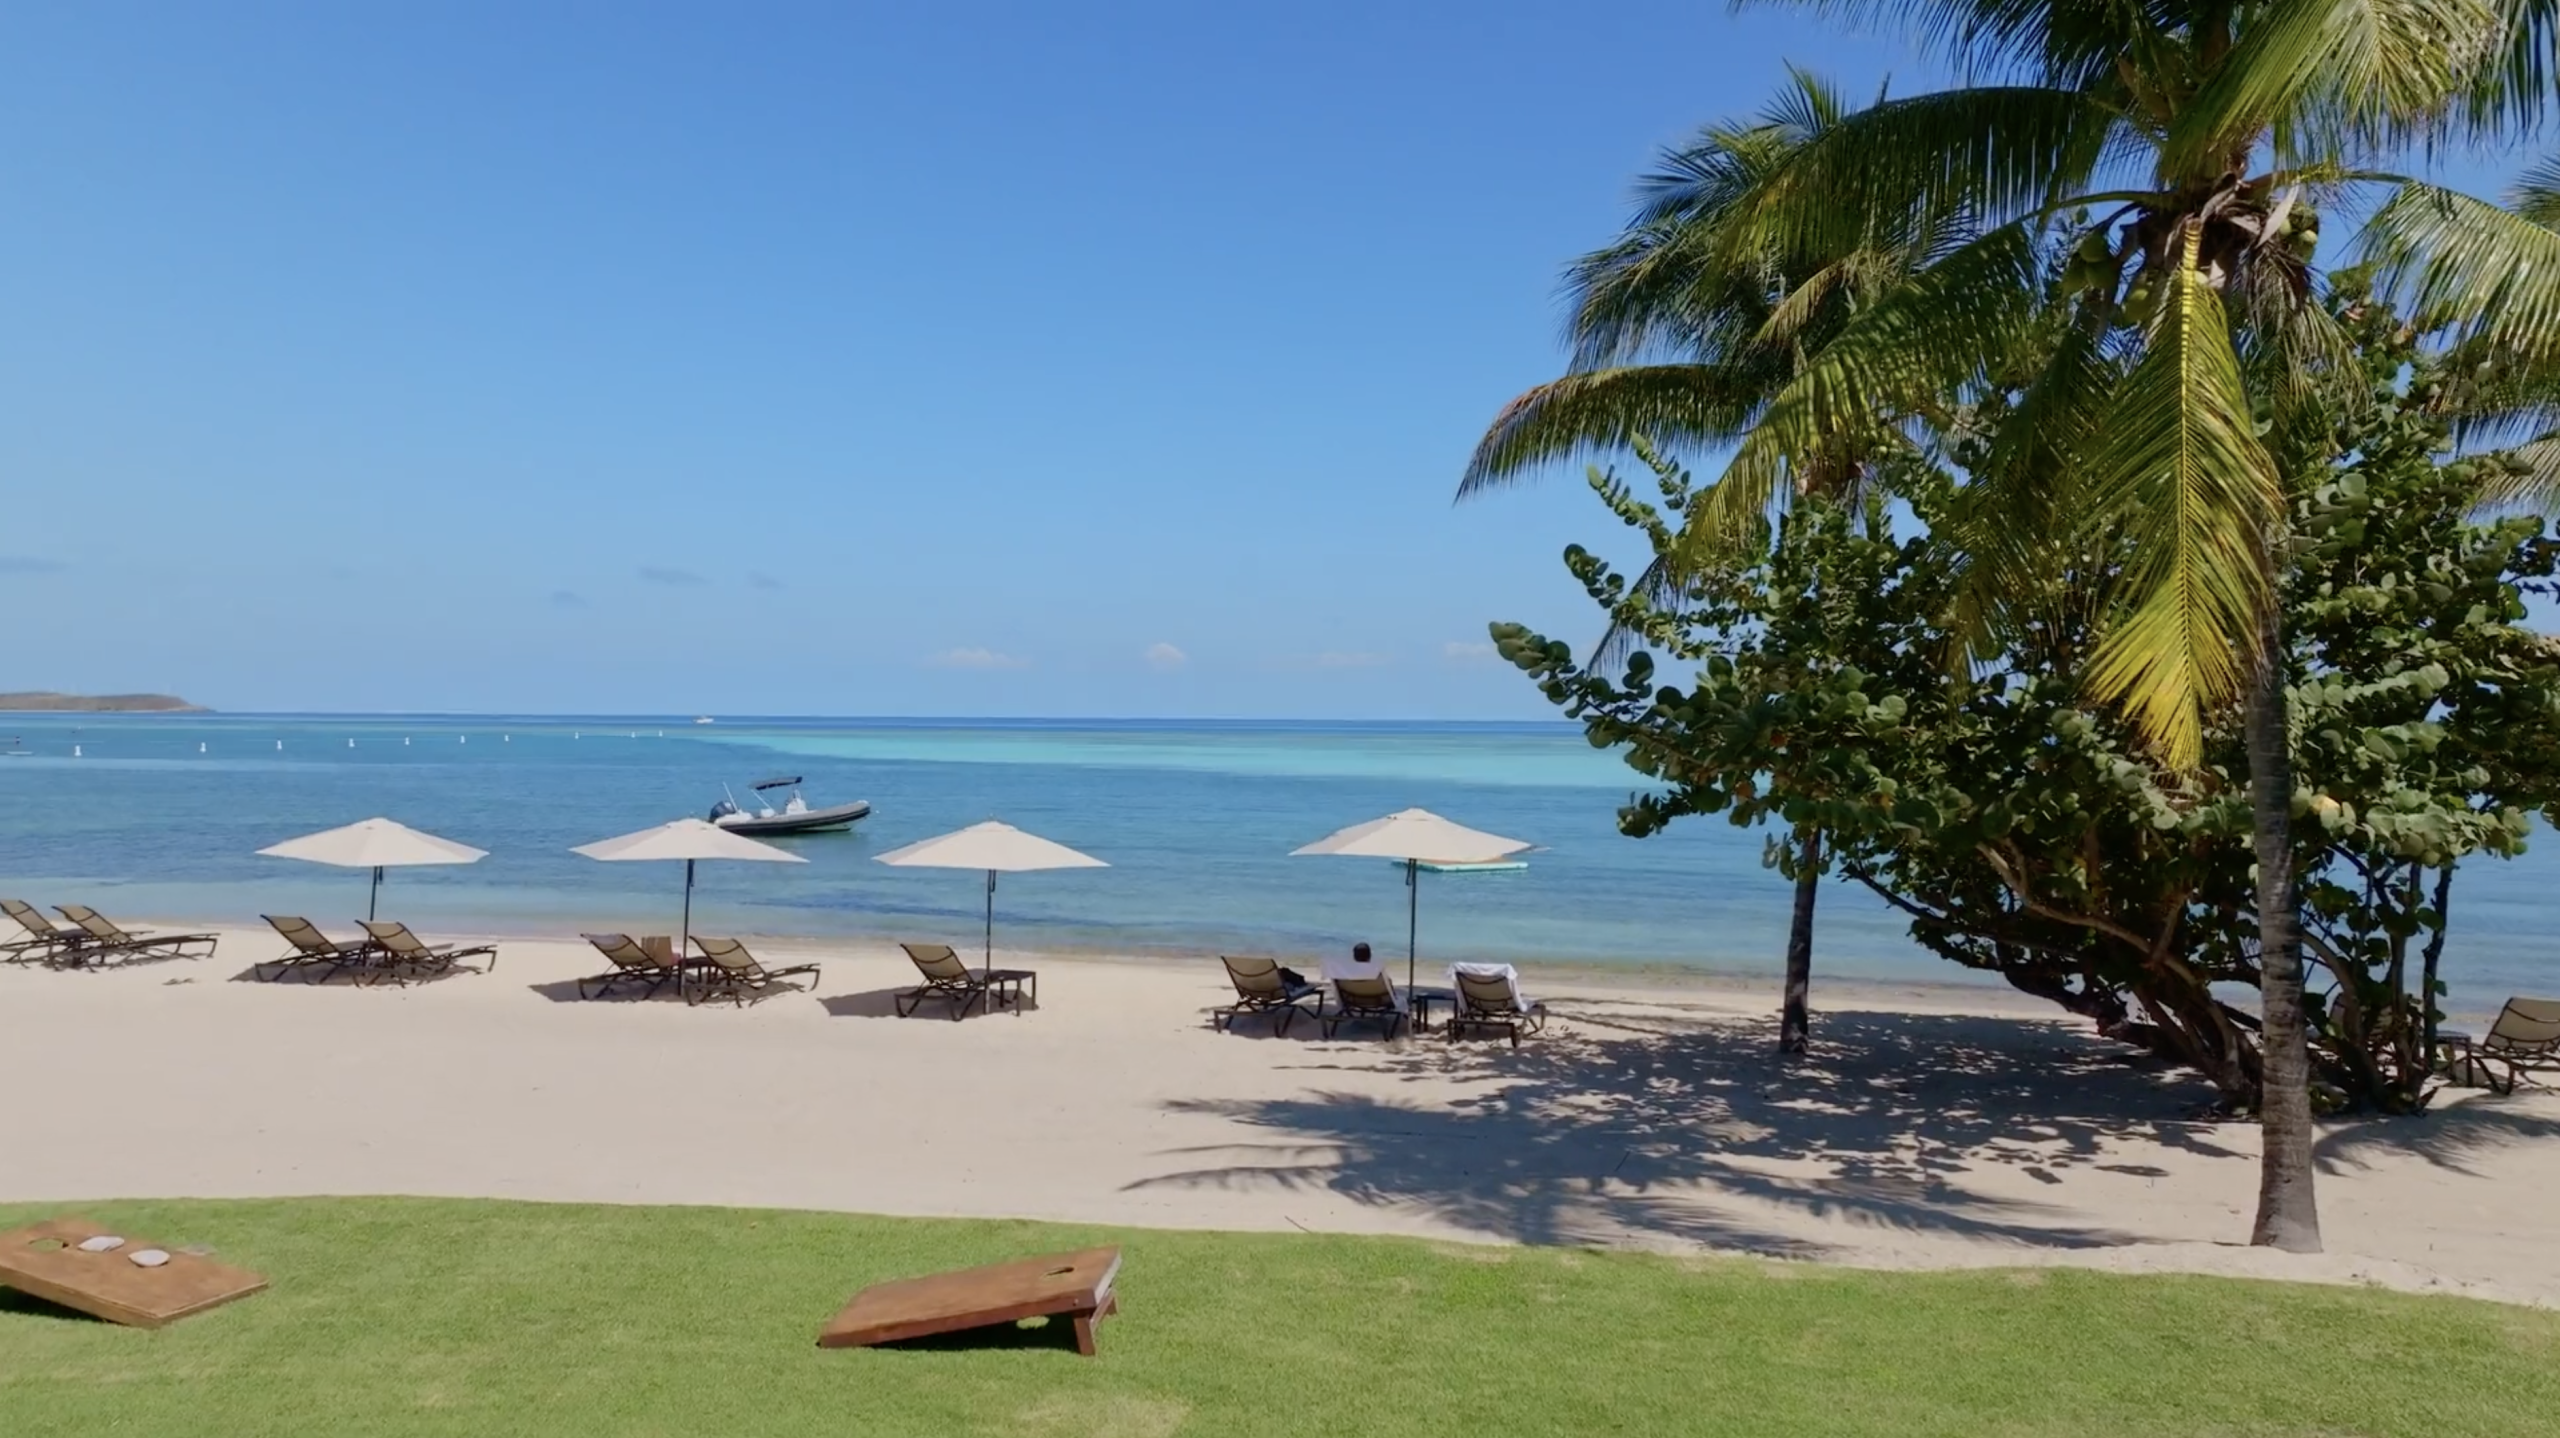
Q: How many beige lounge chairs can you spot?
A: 11